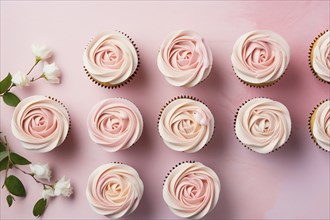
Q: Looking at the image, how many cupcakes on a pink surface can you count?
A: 11